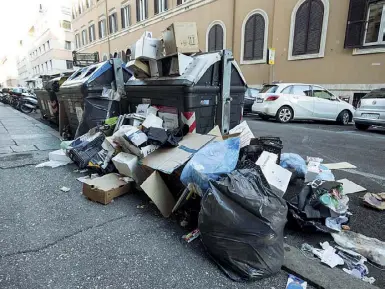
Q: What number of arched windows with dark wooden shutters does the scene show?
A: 3